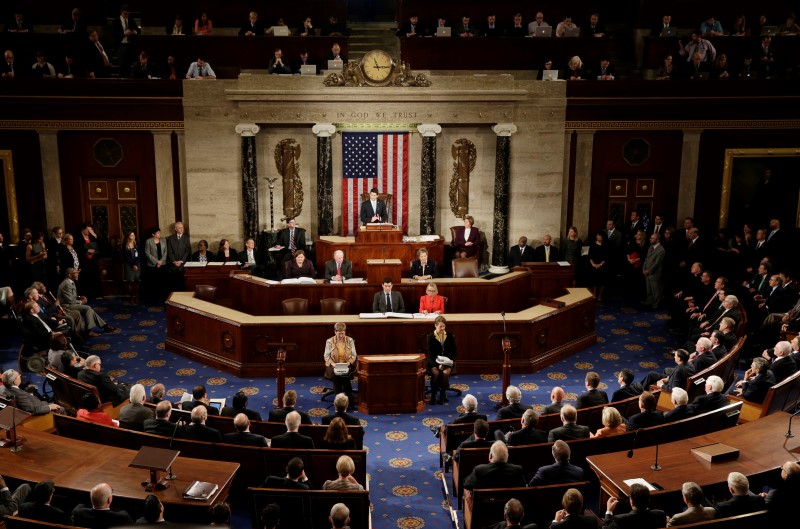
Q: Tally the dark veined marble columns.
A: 4